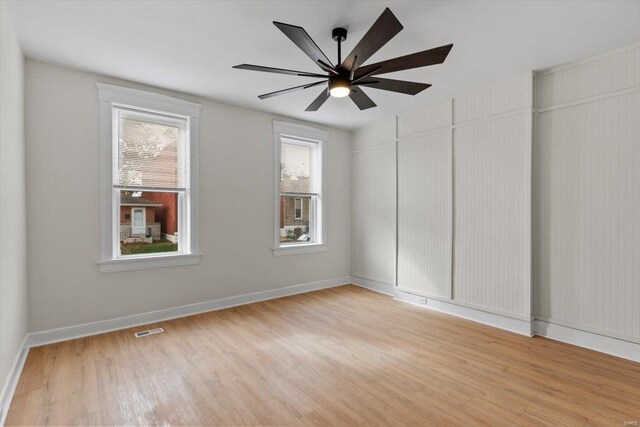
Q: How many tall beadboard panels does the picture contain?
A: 4